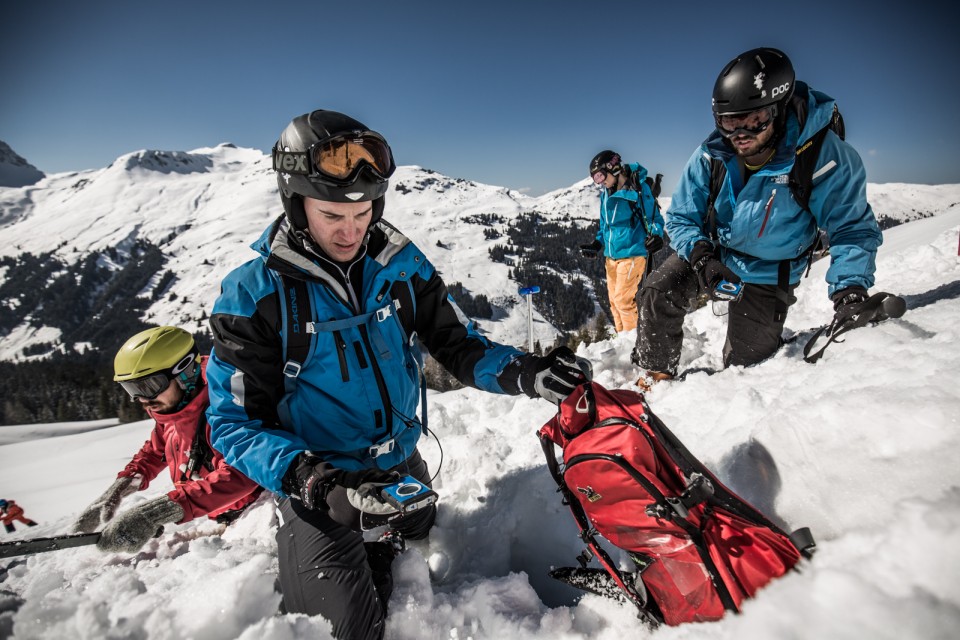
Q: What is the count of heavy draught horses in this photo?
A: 0